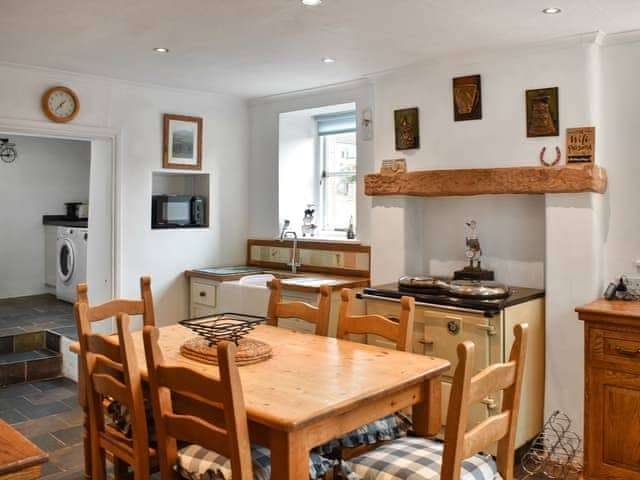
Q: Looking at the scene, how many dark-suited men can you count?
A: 0